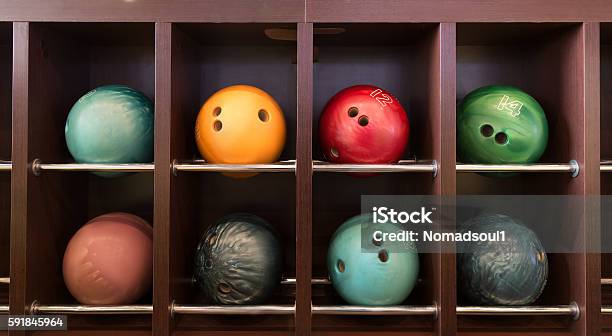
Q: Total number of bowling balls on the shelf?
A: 8